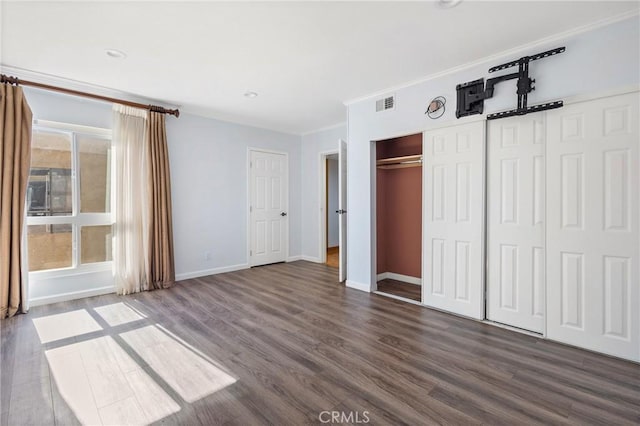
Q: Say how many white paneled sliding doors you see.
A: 3